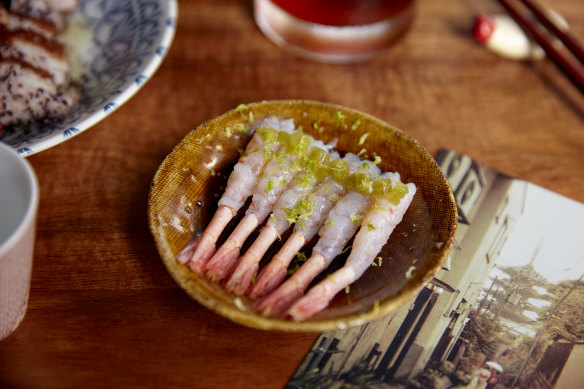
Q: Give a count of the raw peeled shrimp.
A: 6